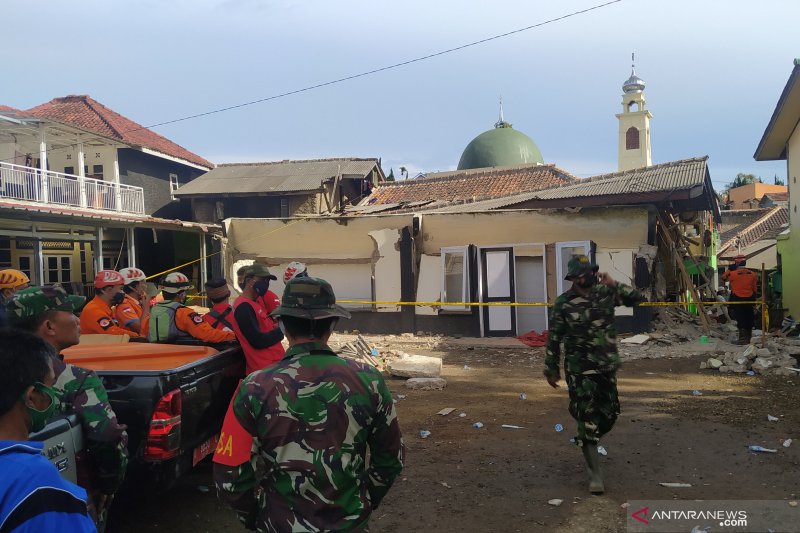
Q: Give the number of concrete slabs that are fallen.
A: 2